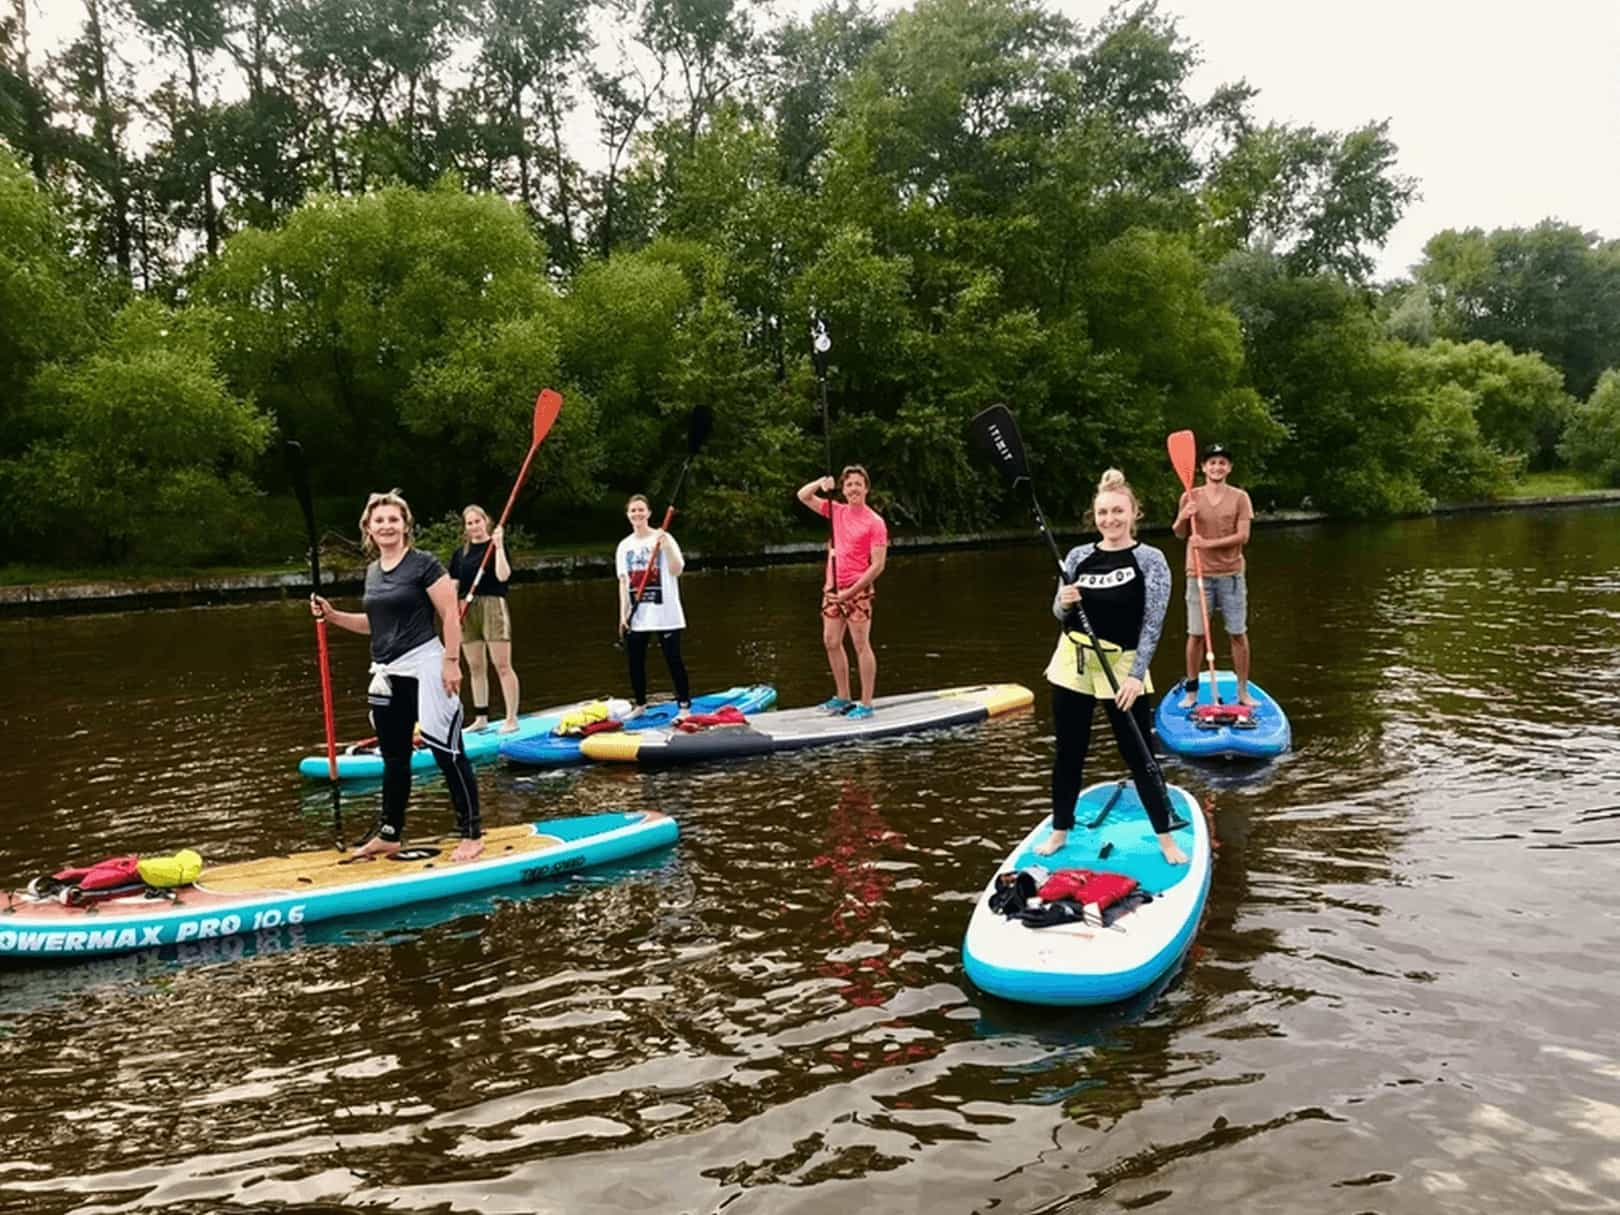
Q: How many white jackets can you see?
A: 1